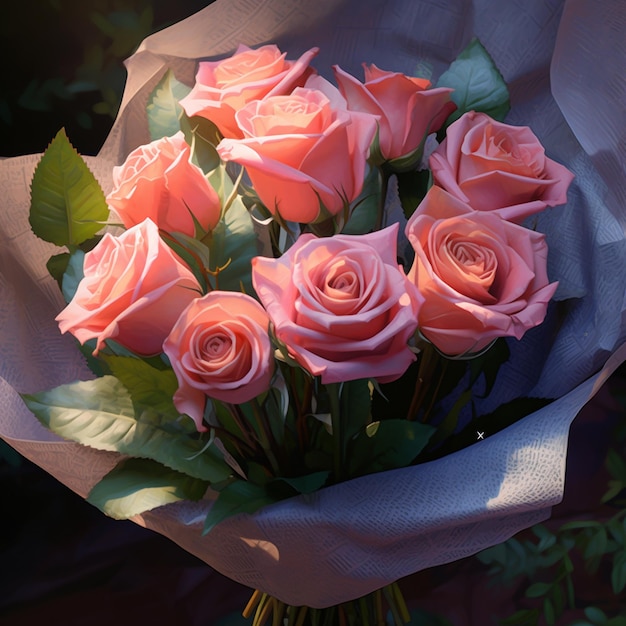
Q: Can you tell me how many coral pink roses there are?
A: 9